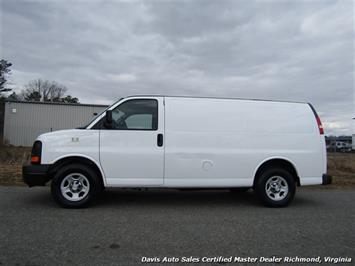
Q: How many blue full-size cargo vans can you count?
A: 0